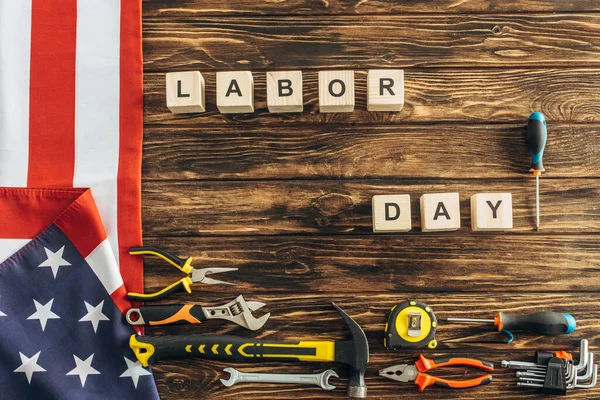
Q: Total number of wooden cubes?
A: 8